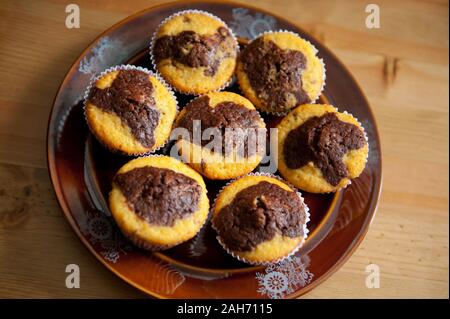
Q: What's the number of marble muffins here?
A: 7